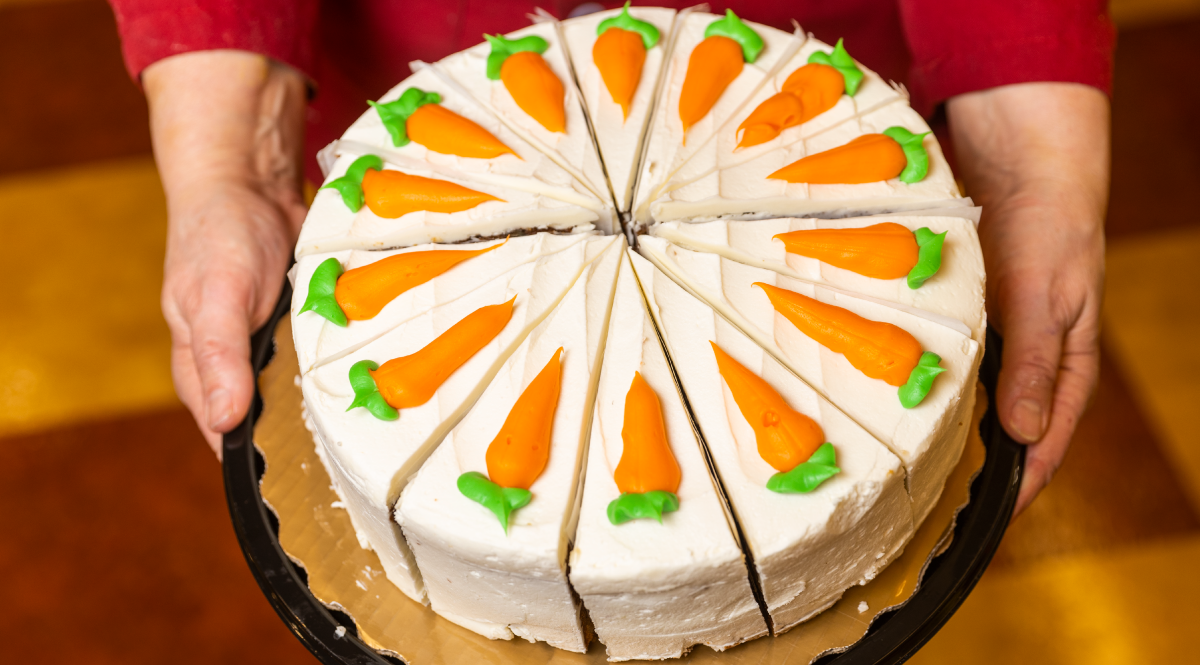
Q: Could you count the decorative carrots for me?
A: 14